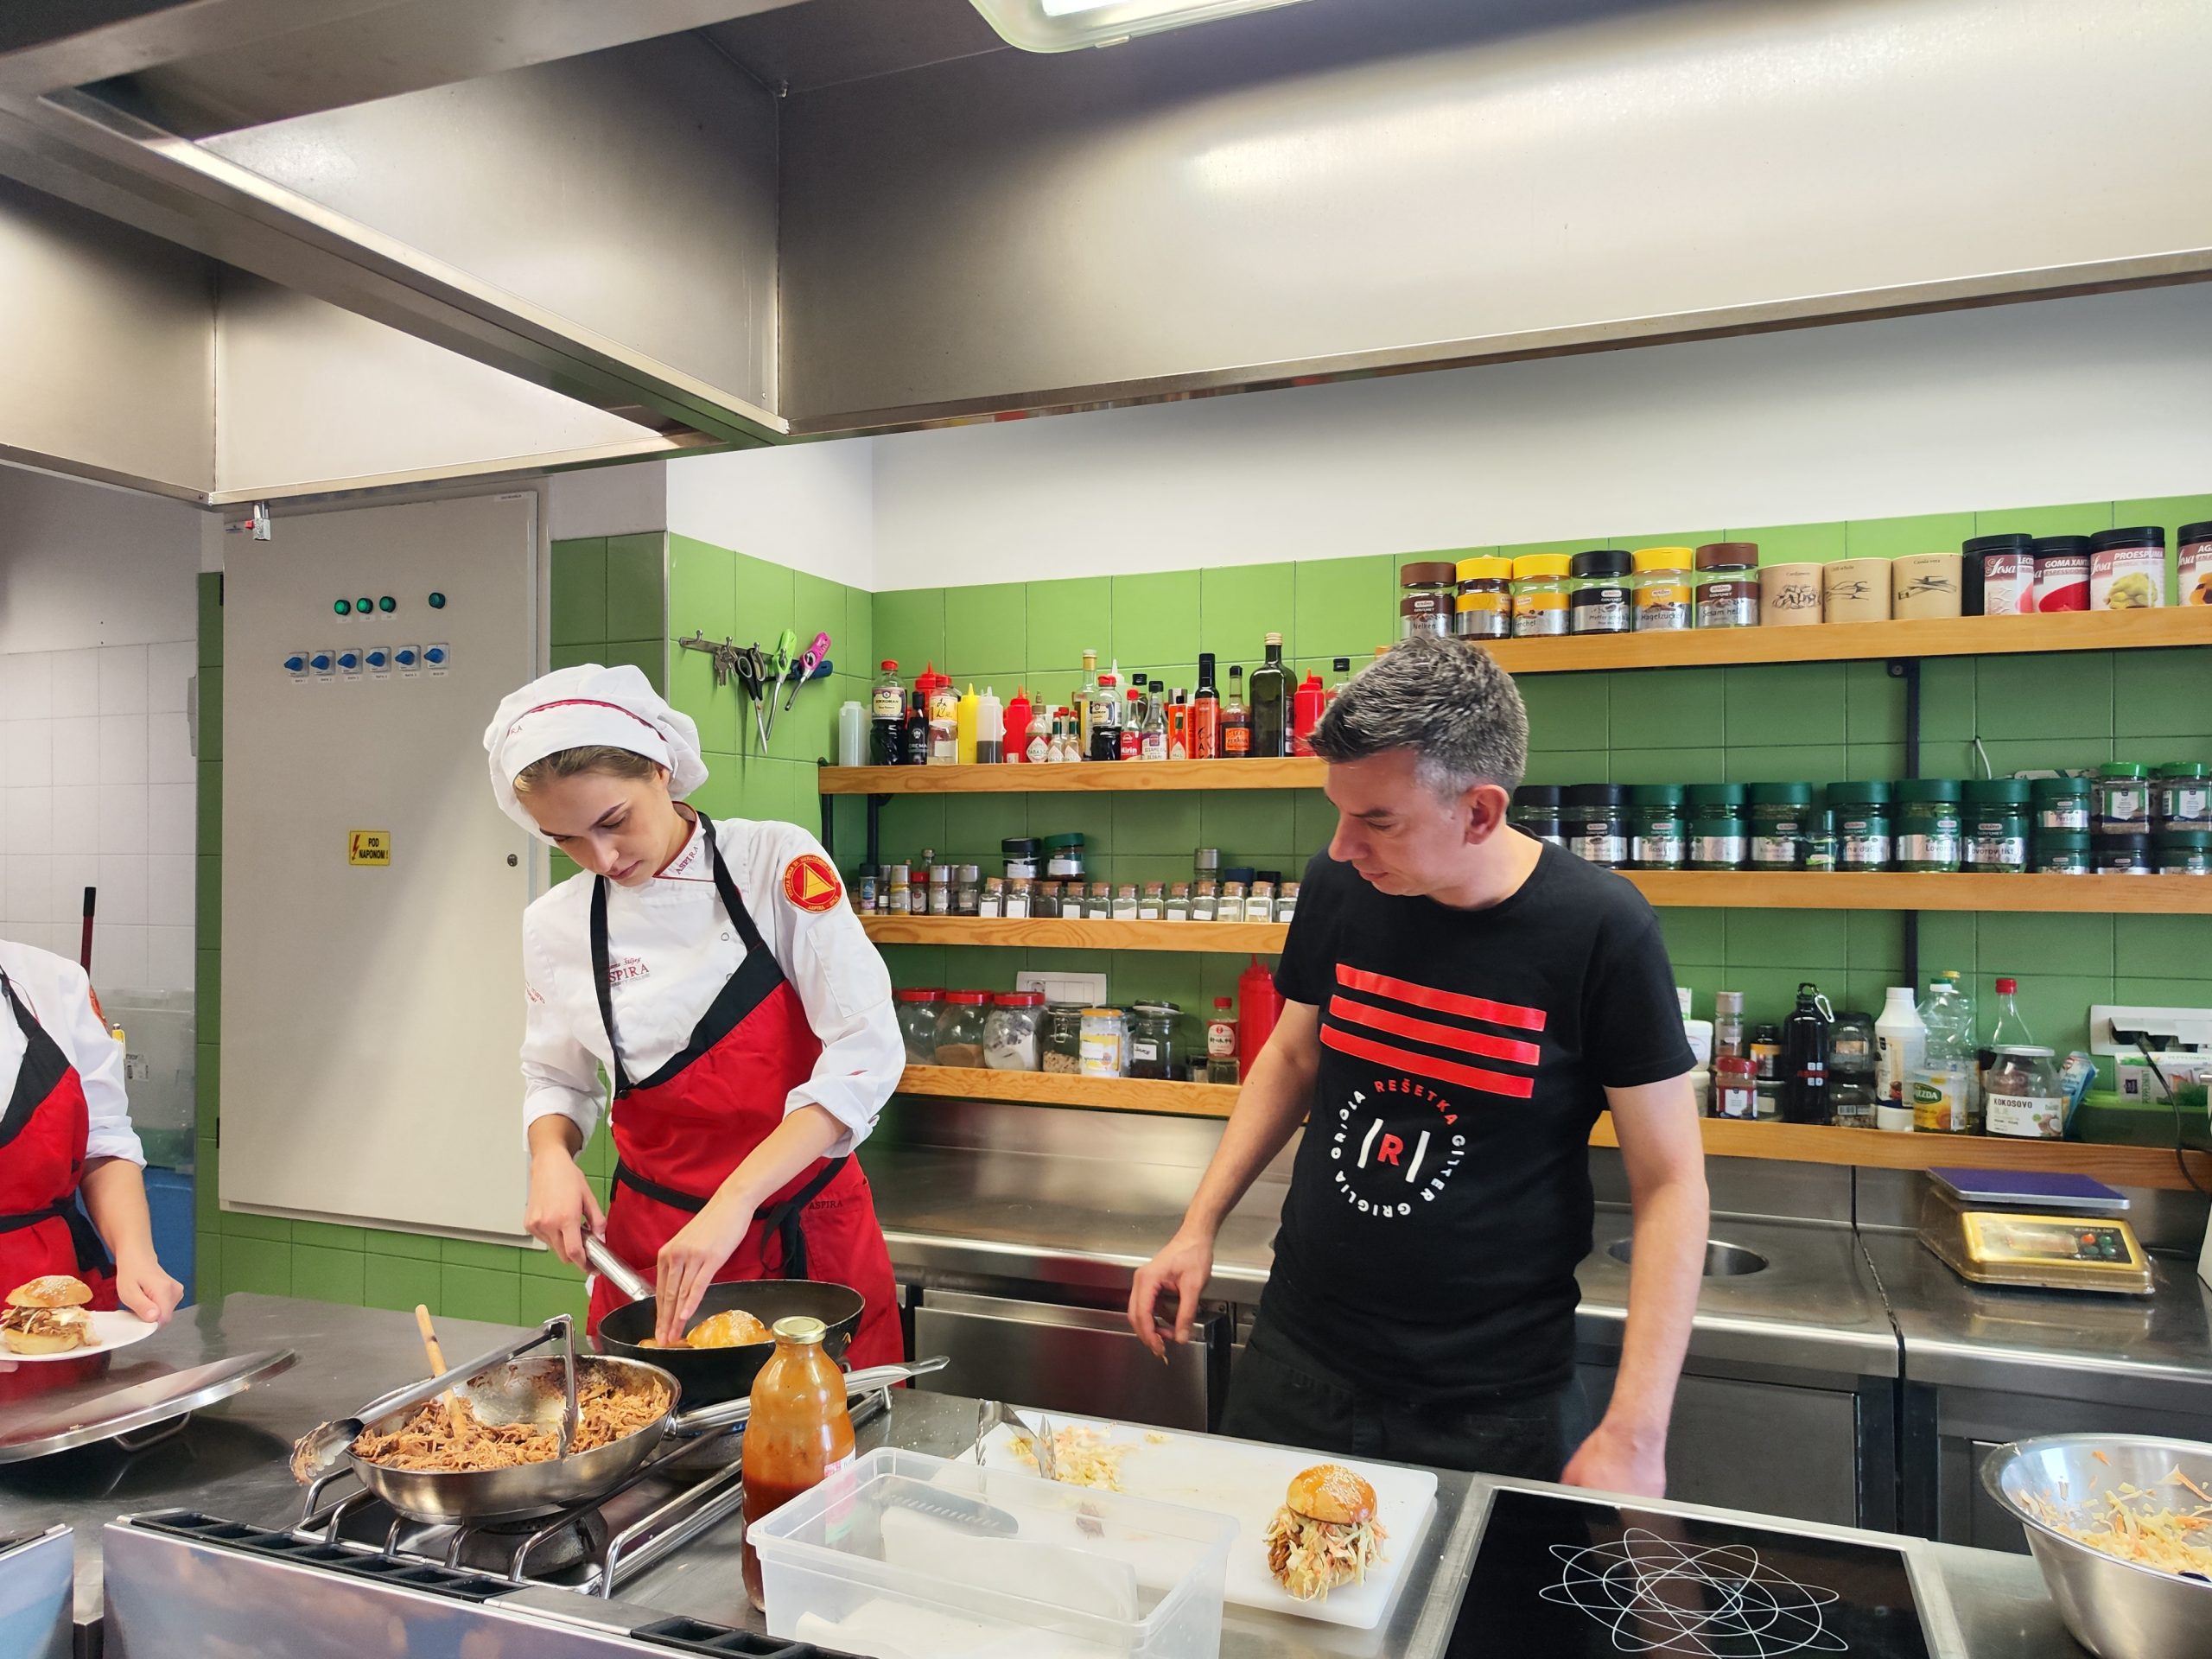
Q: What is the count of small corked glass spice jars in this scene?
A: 12